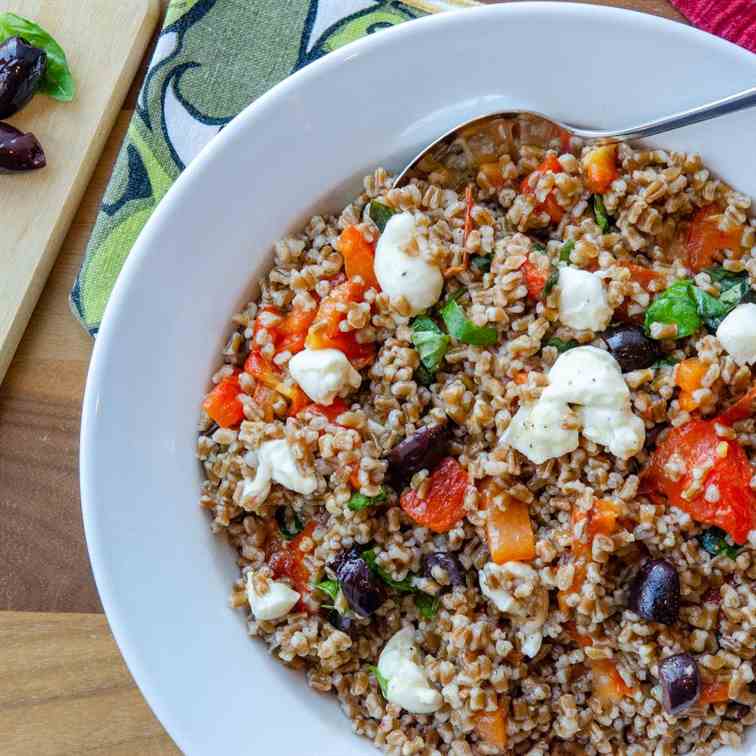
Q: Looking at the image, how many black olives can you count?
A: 8